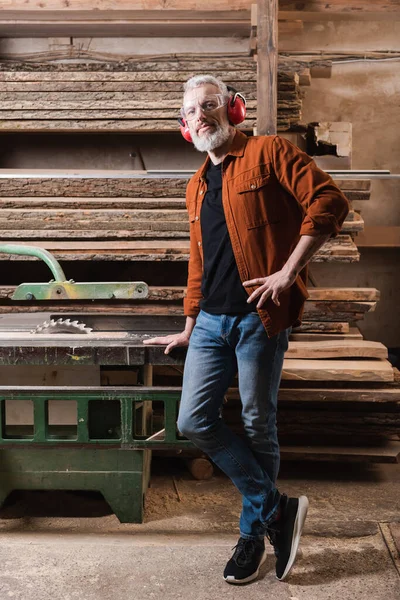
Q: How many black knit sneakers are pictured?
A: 2